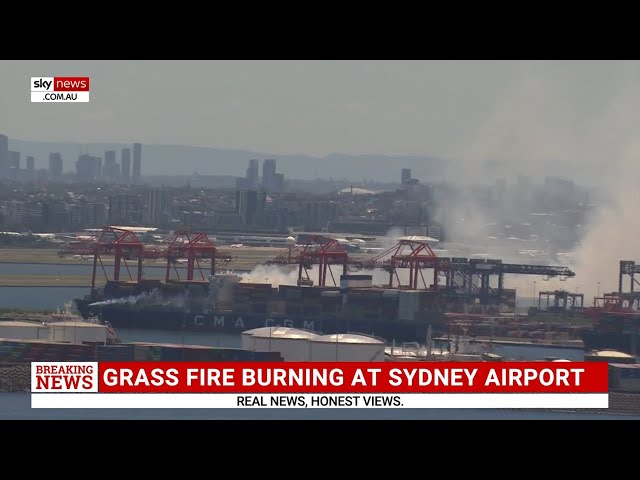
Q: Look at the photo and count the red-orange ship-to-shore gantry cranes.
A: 4